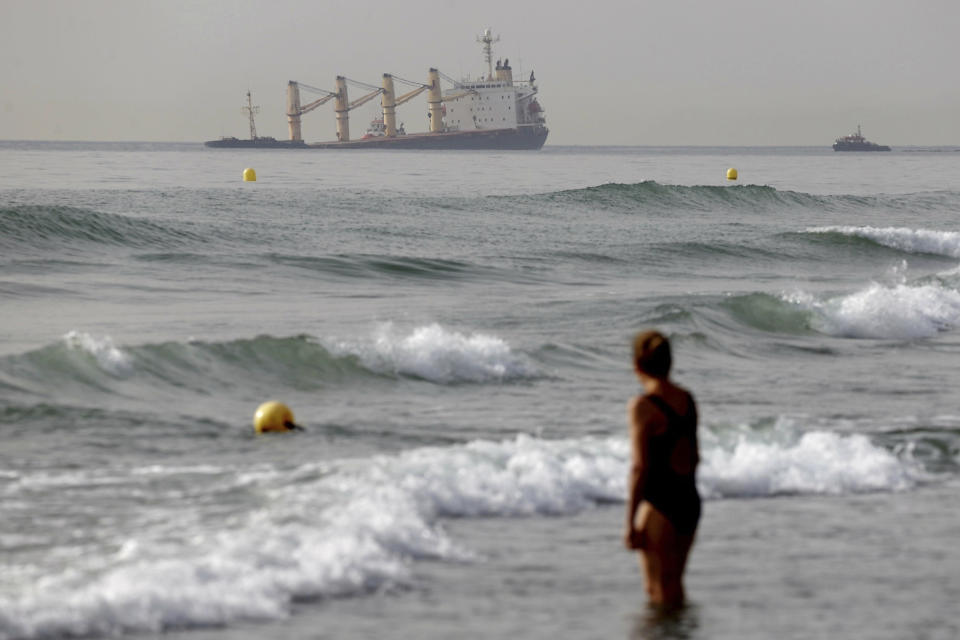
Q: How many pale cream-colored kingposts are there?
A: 4